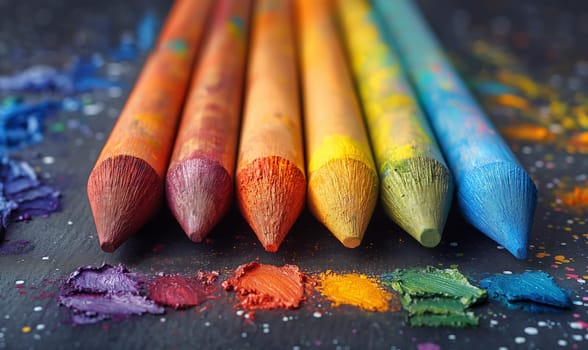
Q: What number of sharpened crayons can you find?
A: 6